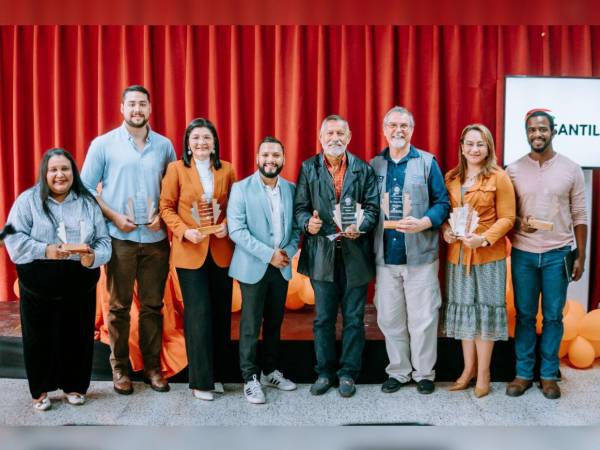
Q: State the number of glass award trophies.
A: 7